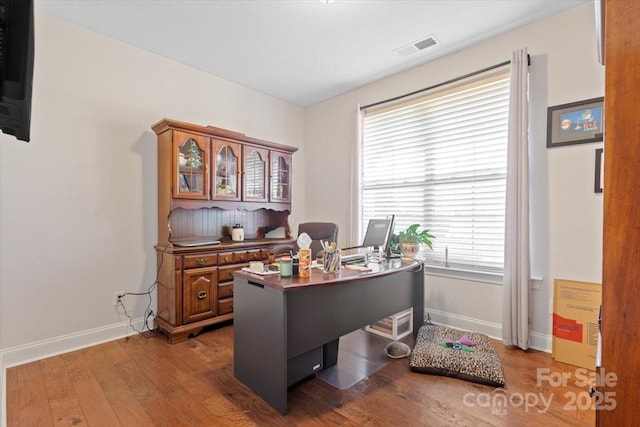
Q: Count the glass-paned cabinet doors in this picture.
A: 4